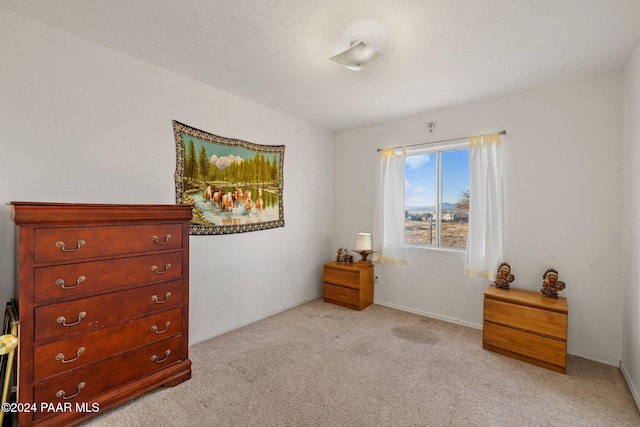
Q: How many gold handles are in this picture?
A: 10